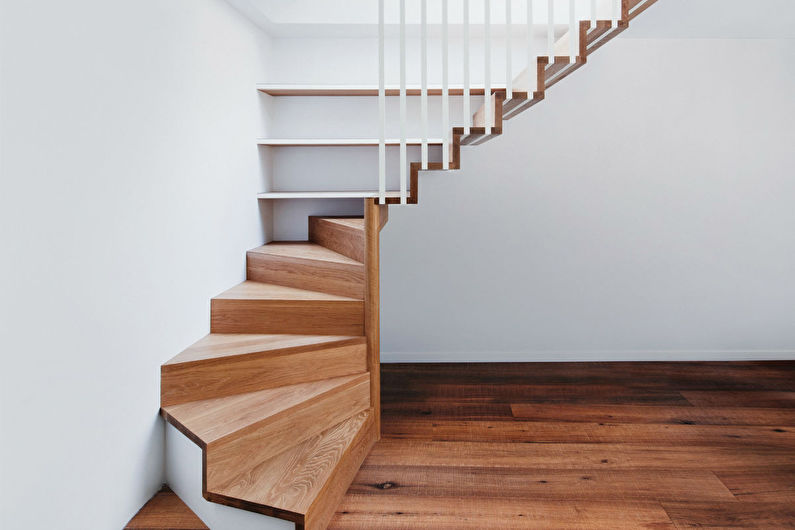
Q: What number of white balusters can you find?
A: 12